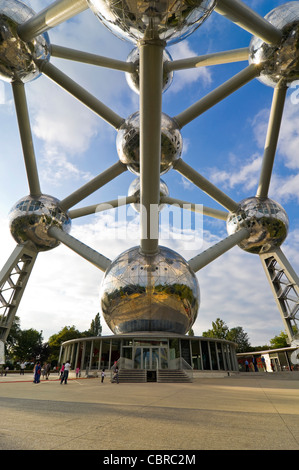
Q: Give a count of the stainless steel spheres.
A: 9